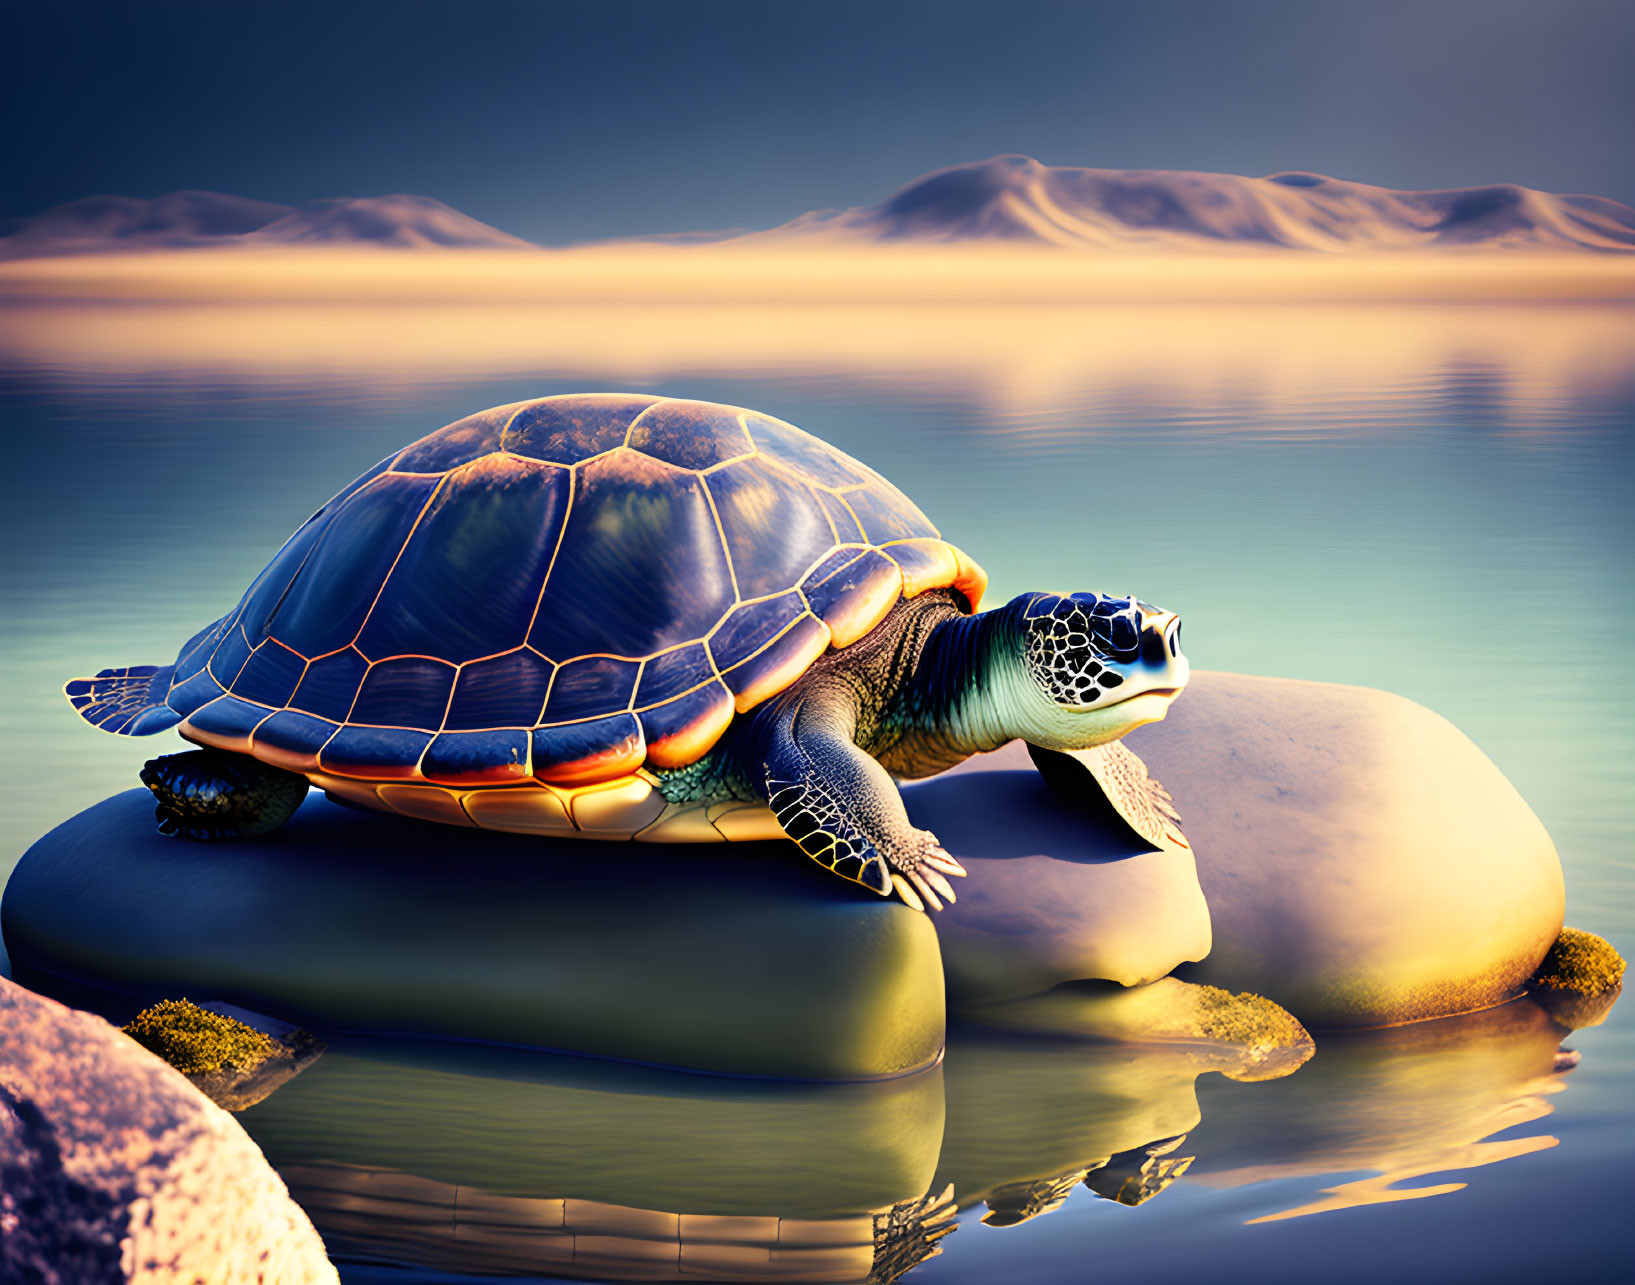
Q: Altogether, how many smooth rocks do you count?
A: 3